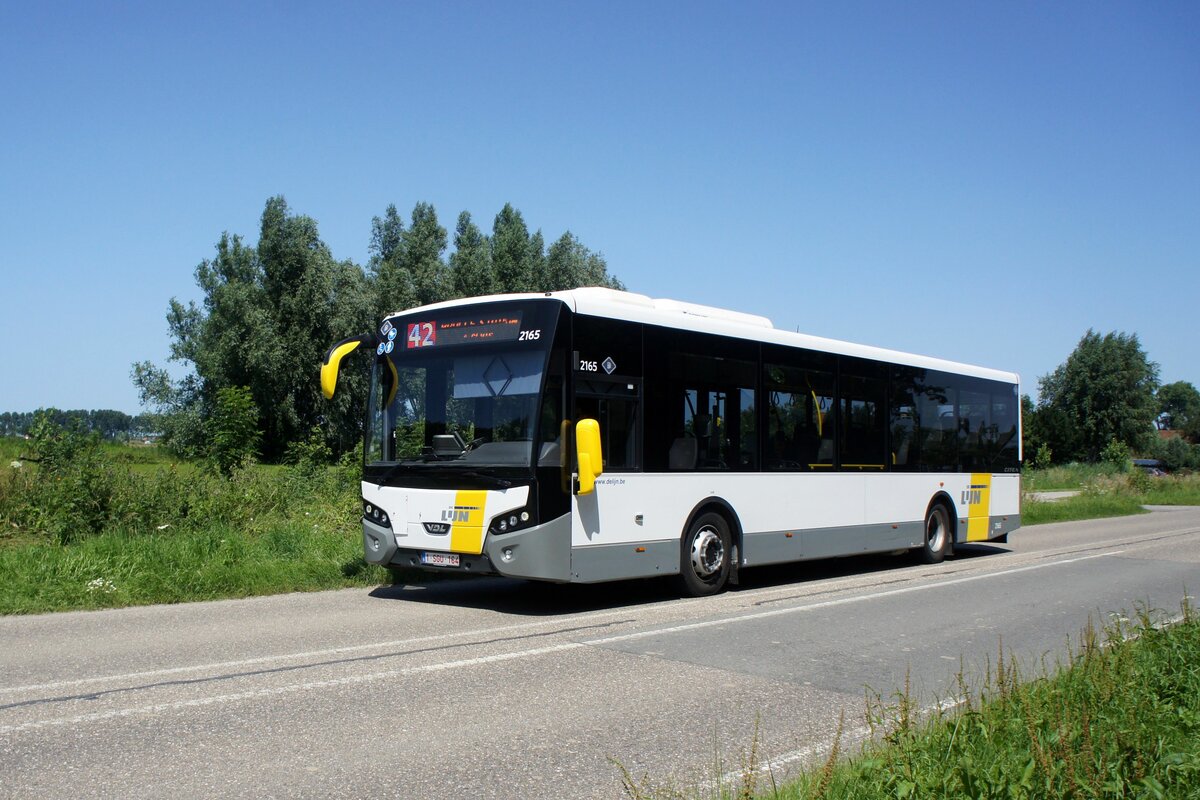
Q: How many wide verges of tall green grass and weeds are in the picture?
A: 2